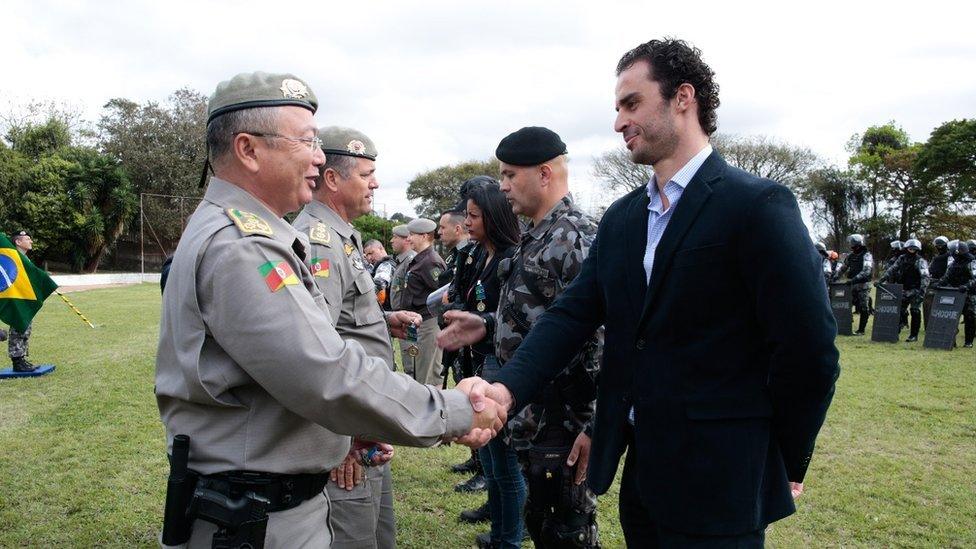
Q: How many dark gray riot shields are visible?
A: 3